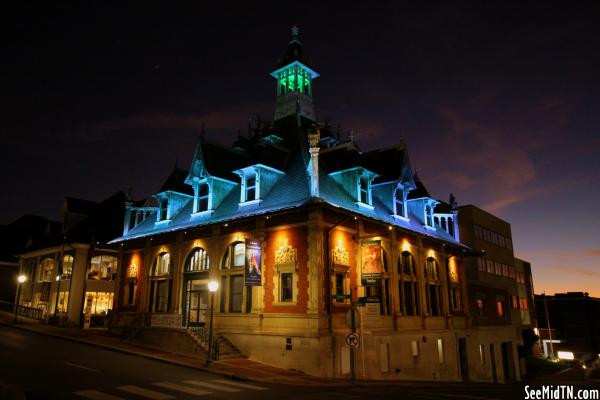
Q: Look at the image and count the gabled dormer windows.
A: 6